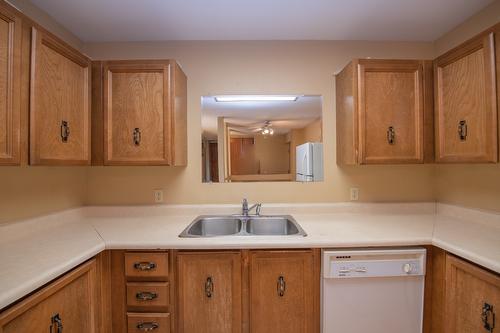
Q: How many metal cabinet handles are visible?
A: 11